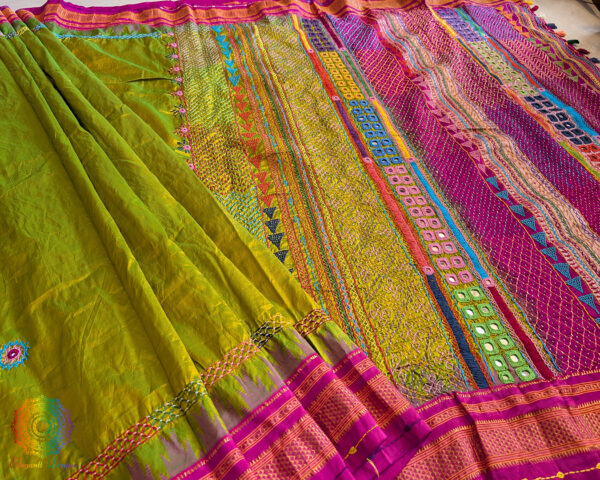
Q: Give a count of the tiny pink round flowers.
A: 10